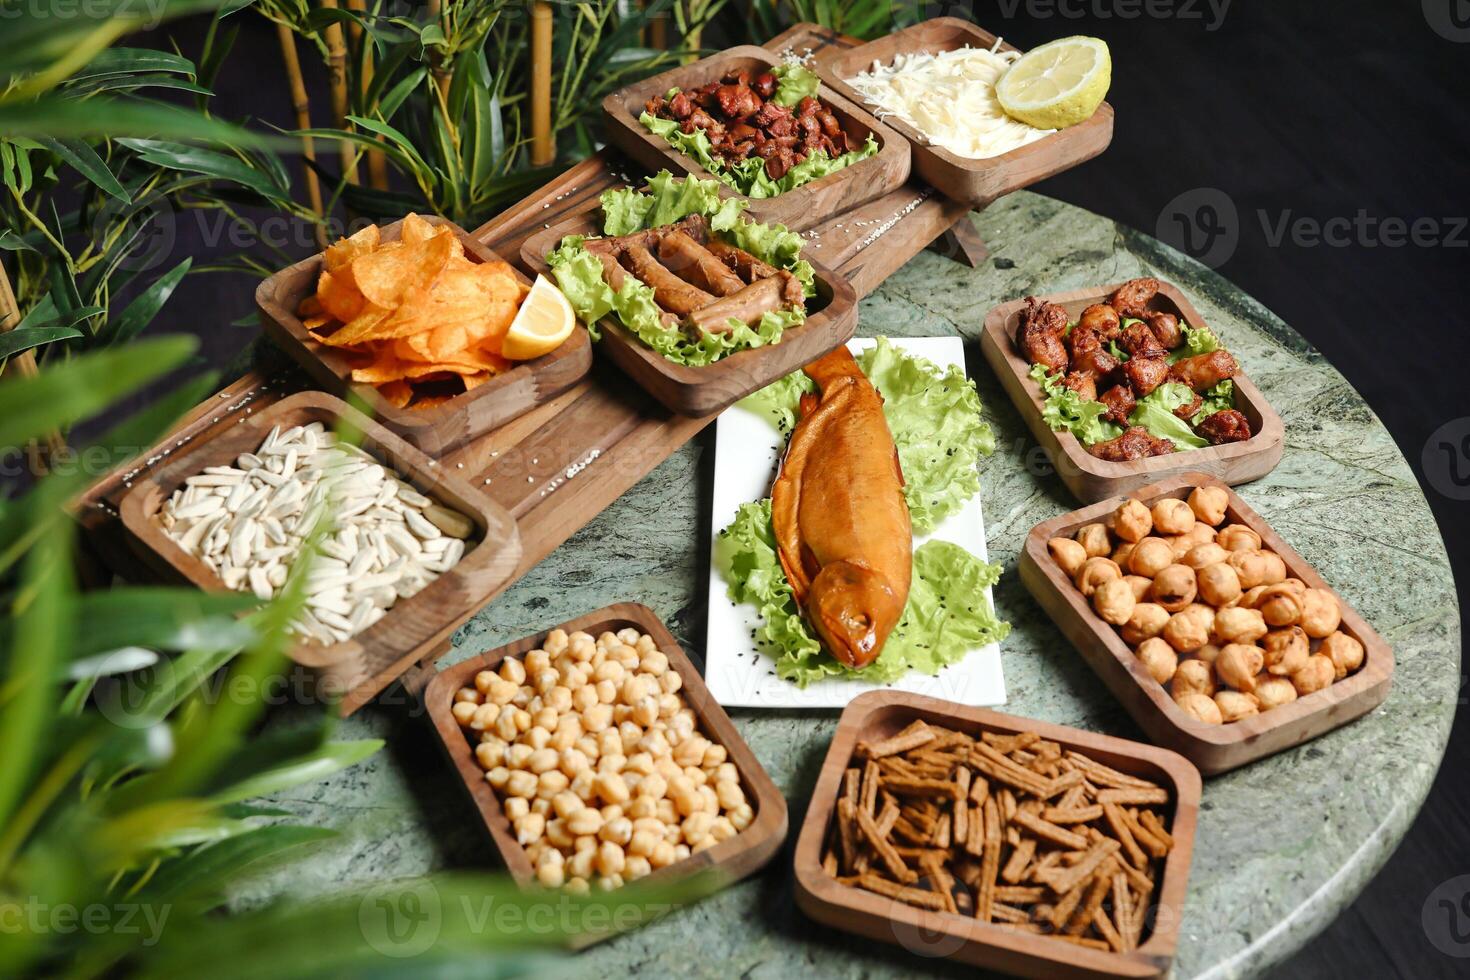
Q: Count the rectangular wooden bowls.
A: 9